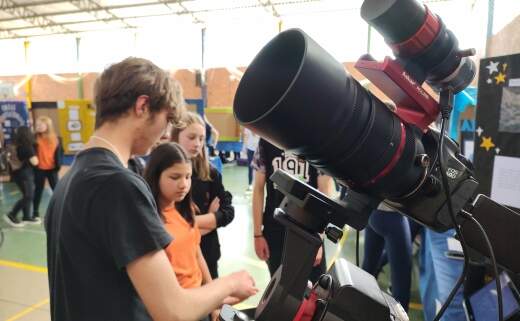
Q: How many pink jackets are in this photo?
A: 0